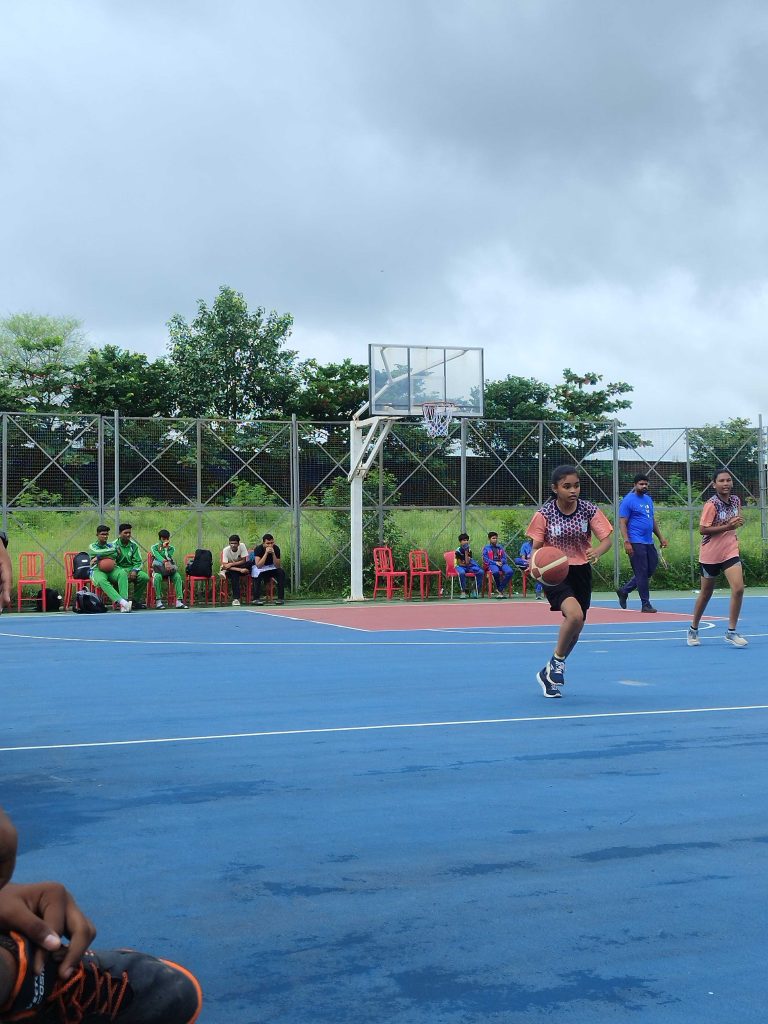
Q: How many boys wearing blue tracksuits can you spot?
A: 3